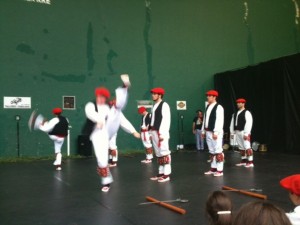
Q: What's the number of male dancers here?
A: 7